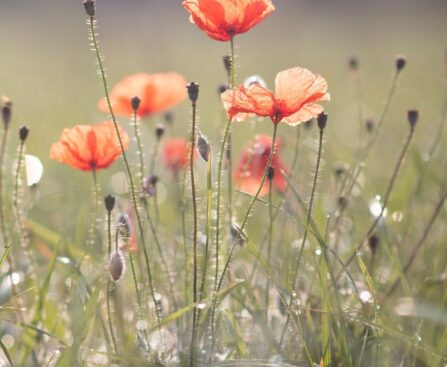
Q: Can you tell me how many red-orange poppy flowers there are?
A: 6